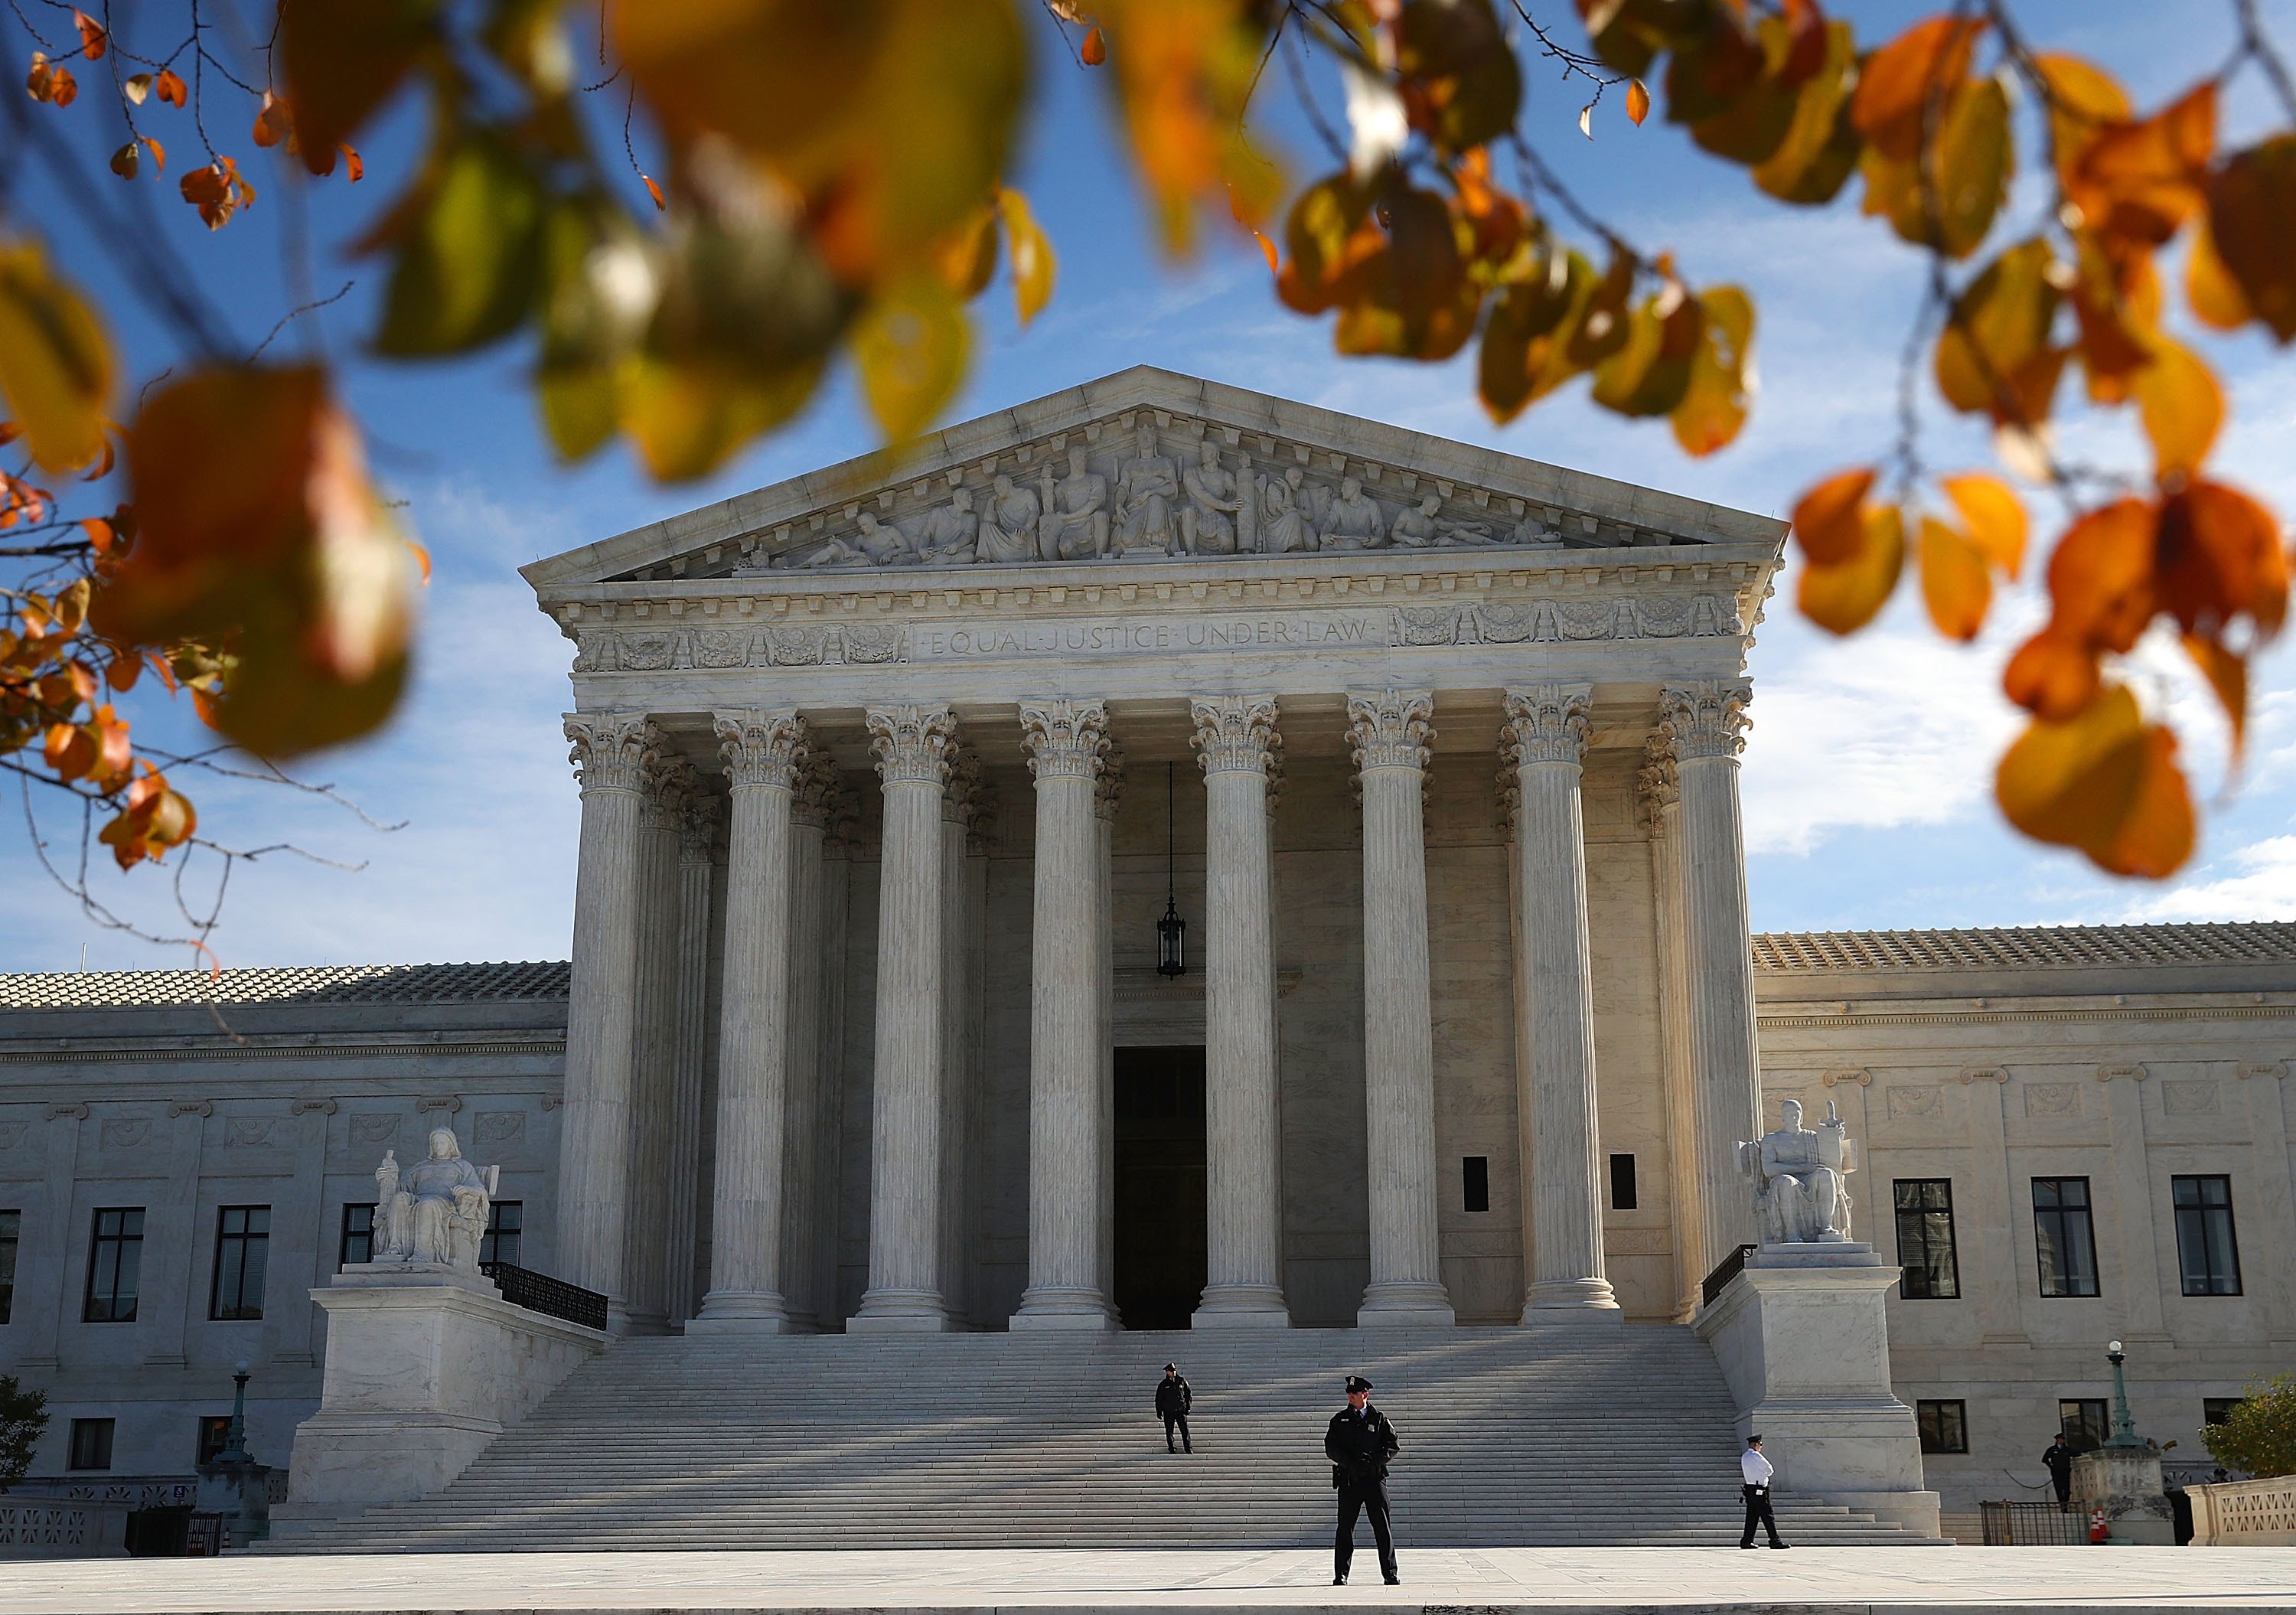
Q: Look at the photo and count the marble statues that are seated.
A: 2